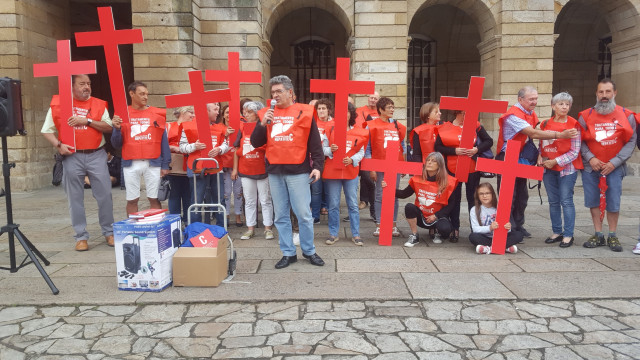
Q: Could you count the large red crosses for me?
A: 8